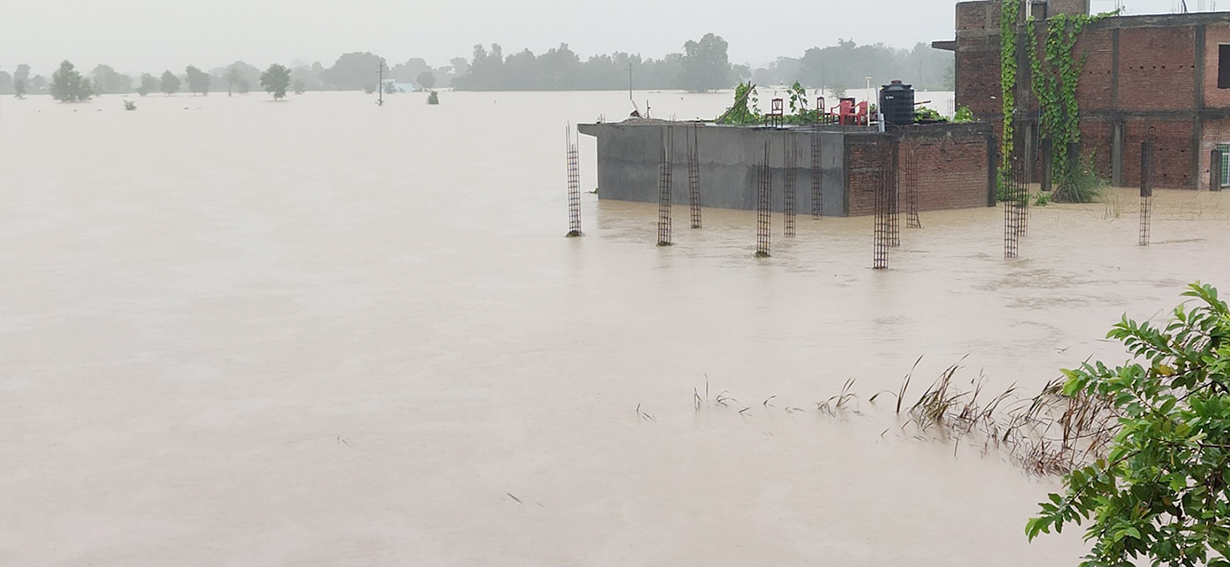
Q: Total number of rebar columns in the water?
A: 12